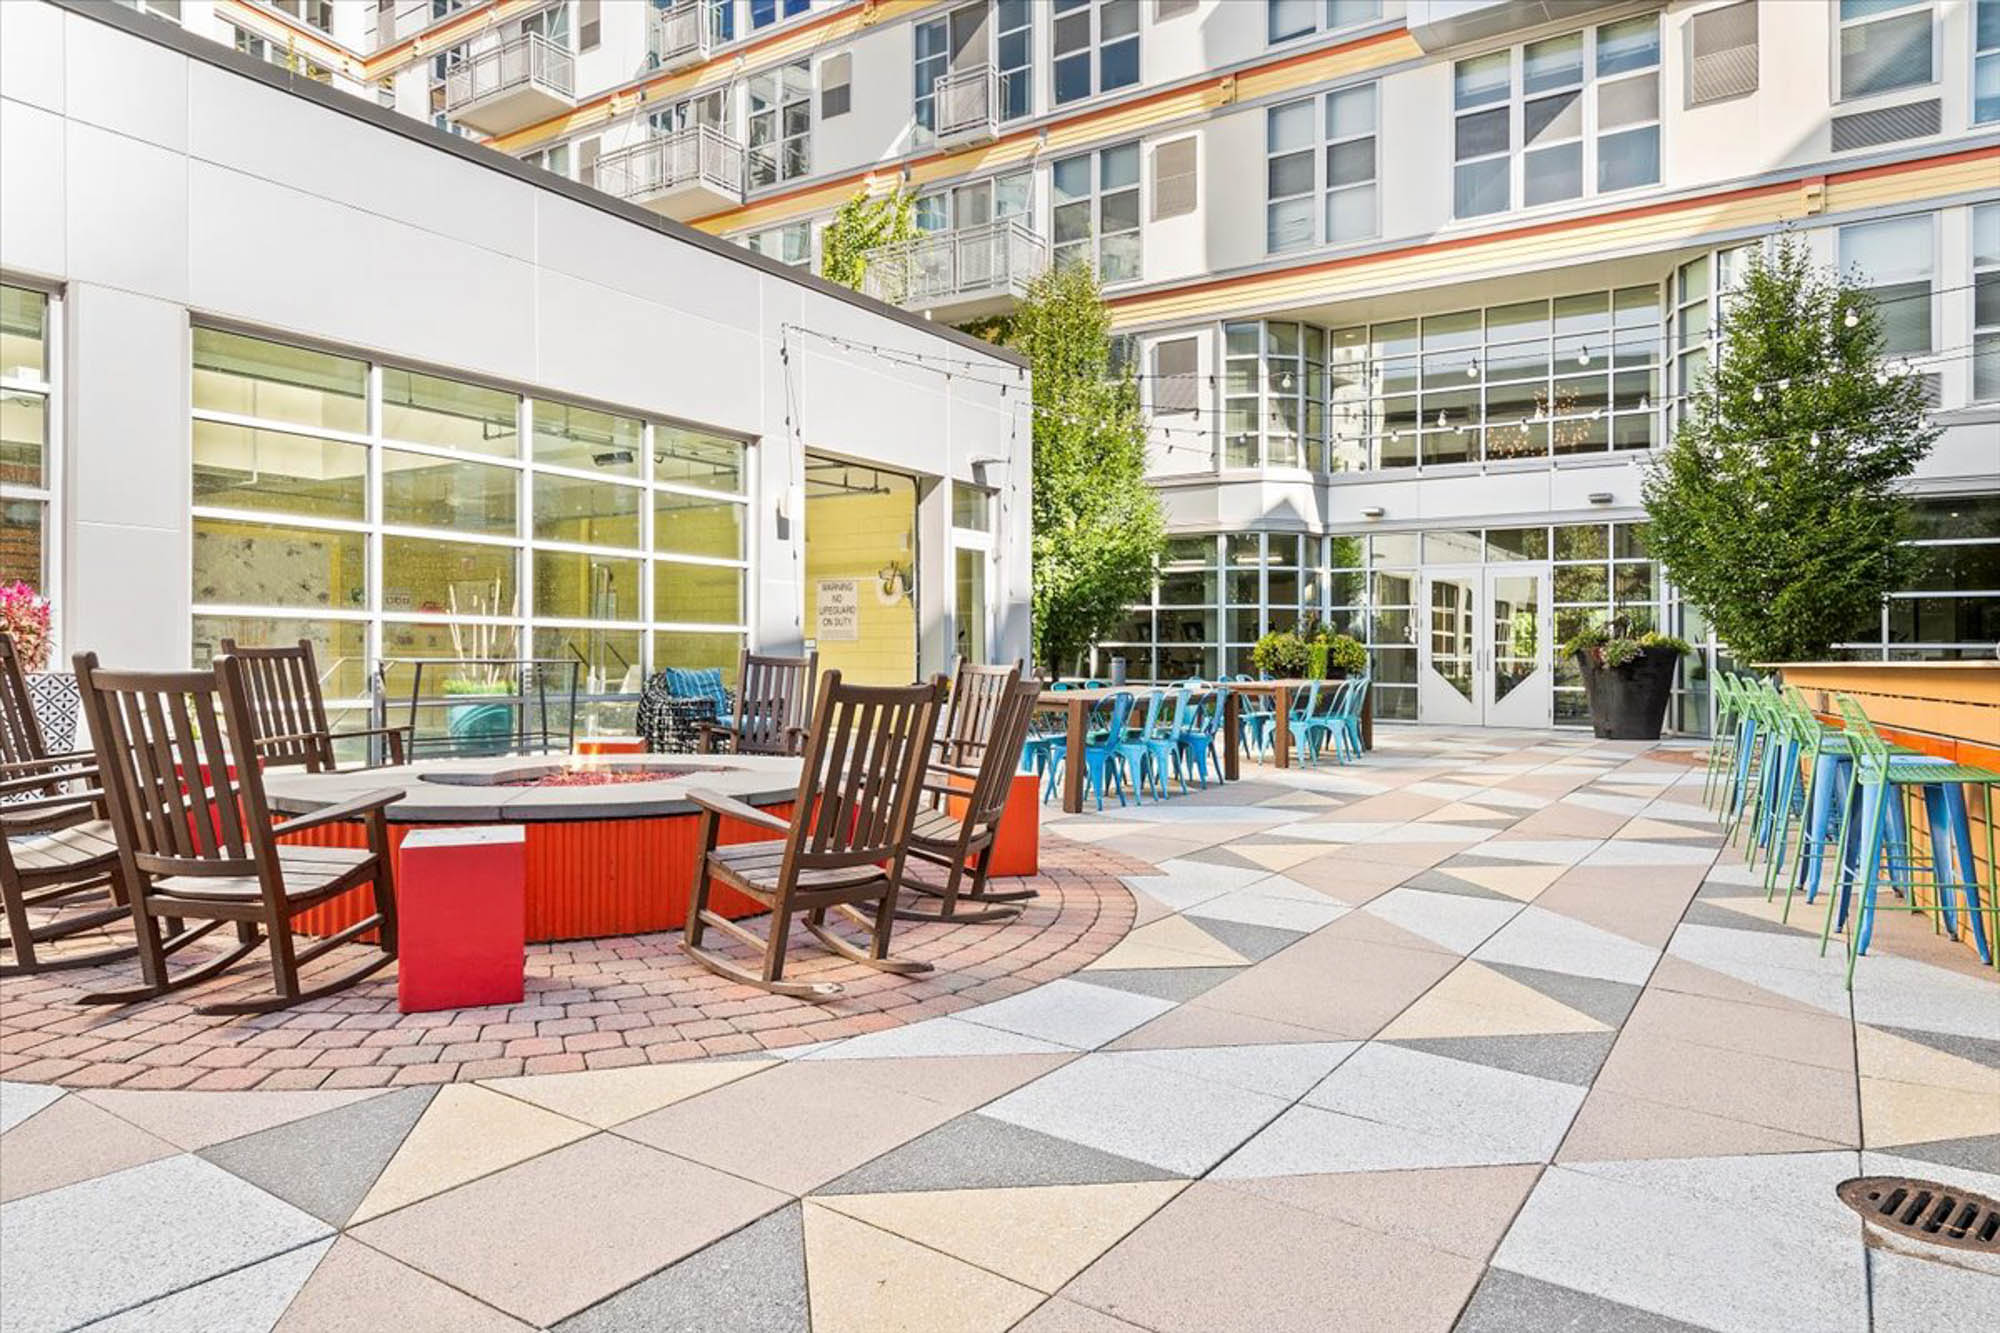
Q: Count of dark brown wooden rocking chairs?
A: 8